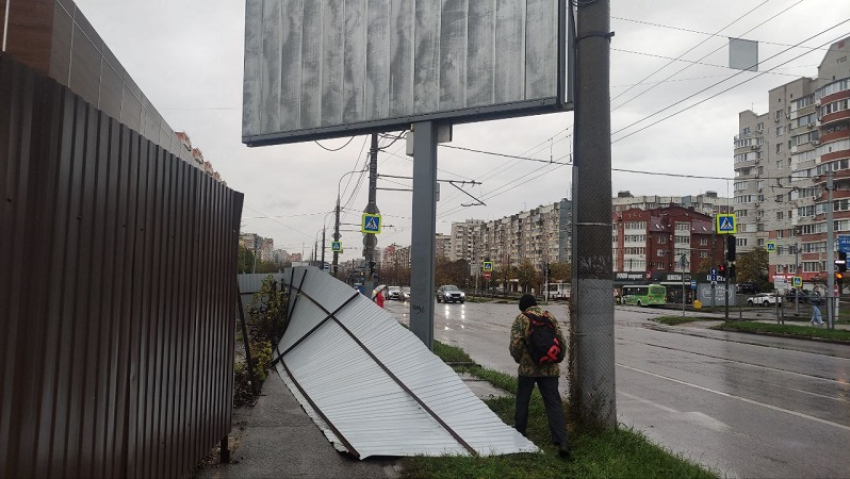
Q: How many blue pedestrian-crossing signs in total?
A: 6